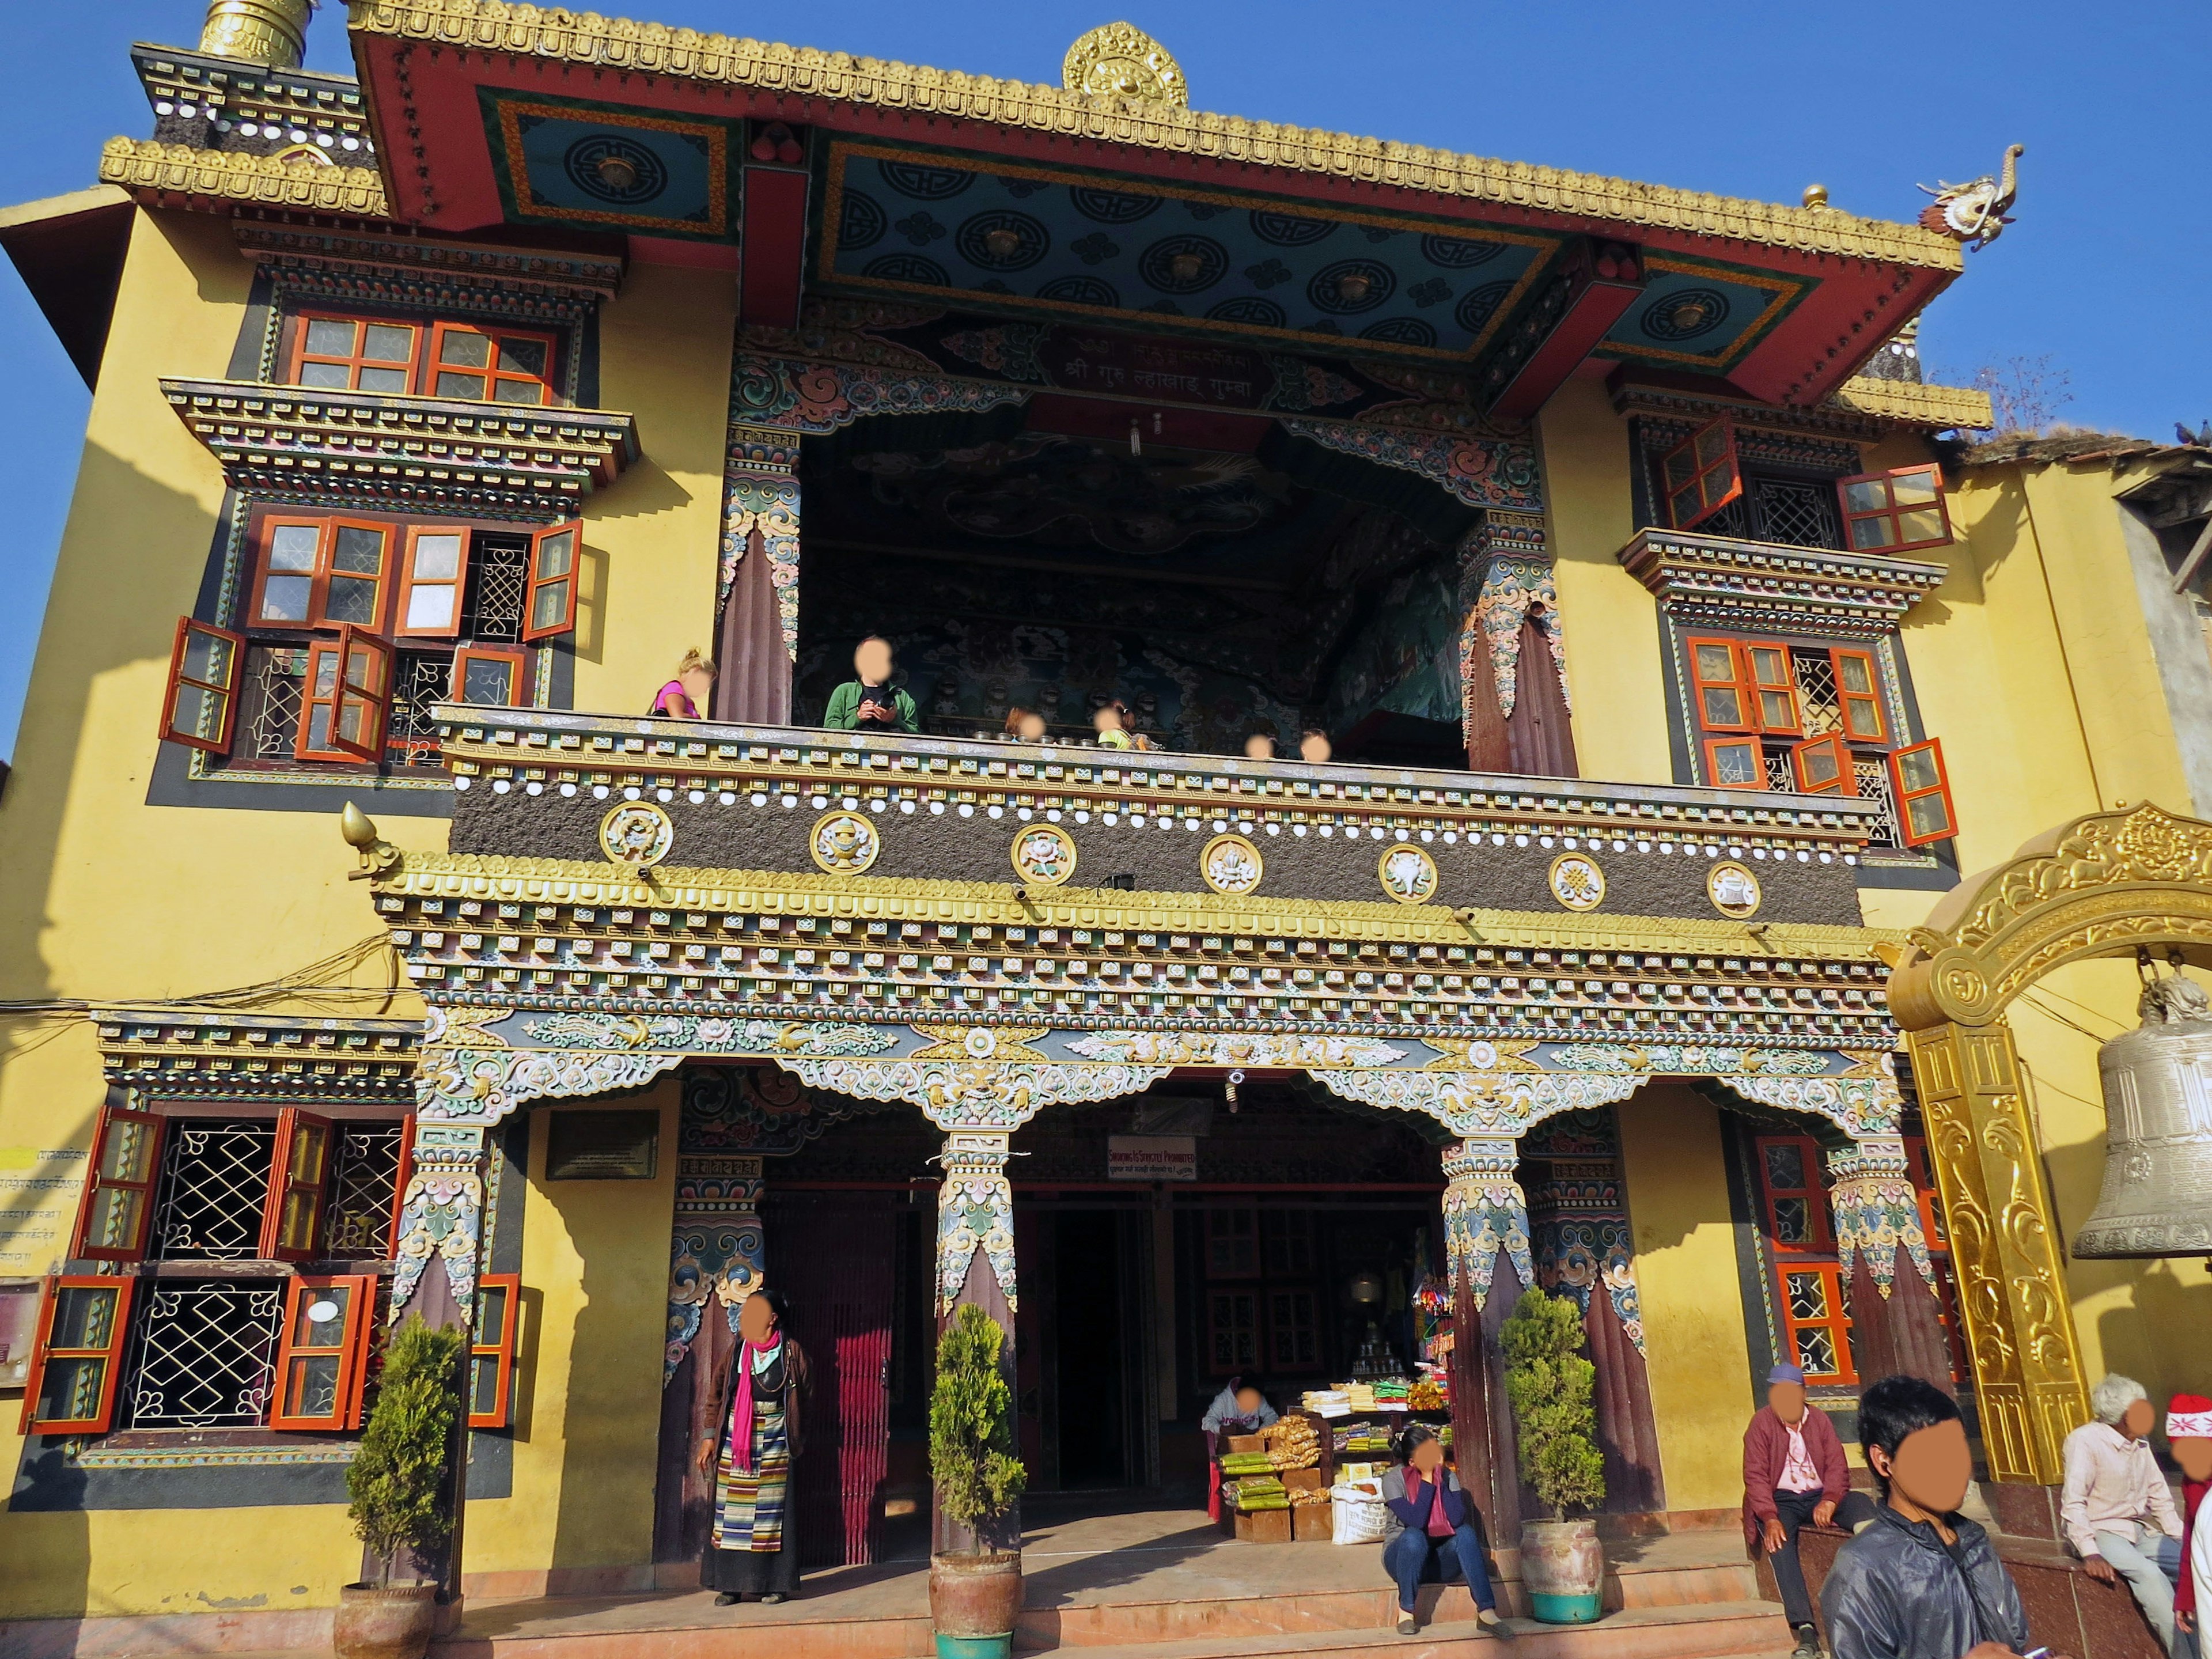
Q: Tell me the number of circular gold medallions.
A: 7